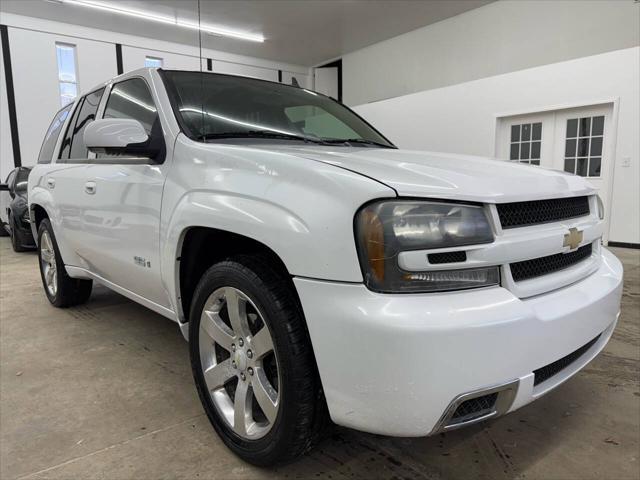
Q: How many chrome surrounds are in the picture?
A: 1